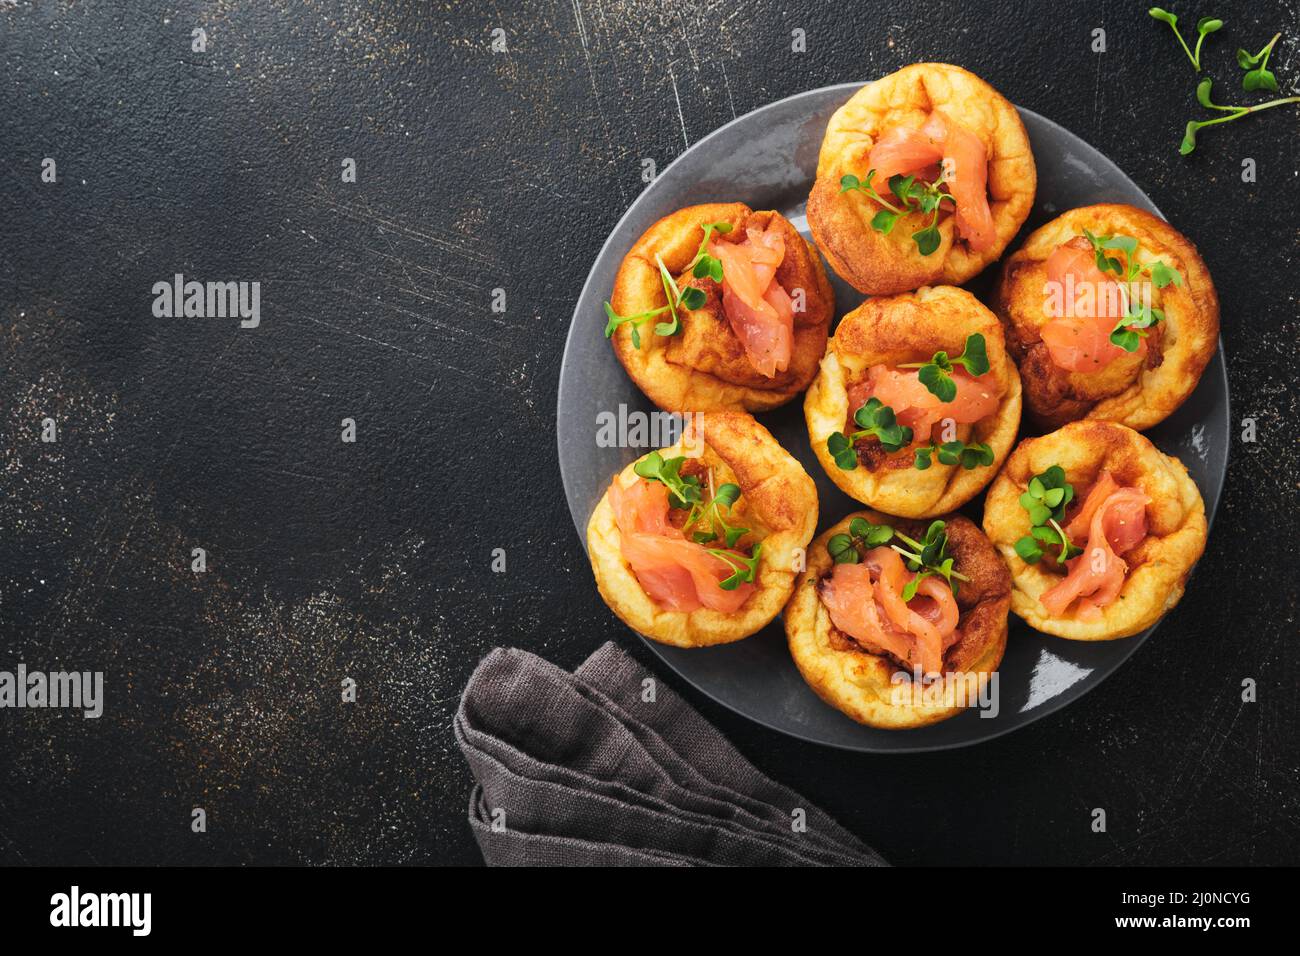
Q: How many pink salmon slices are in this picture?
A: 7